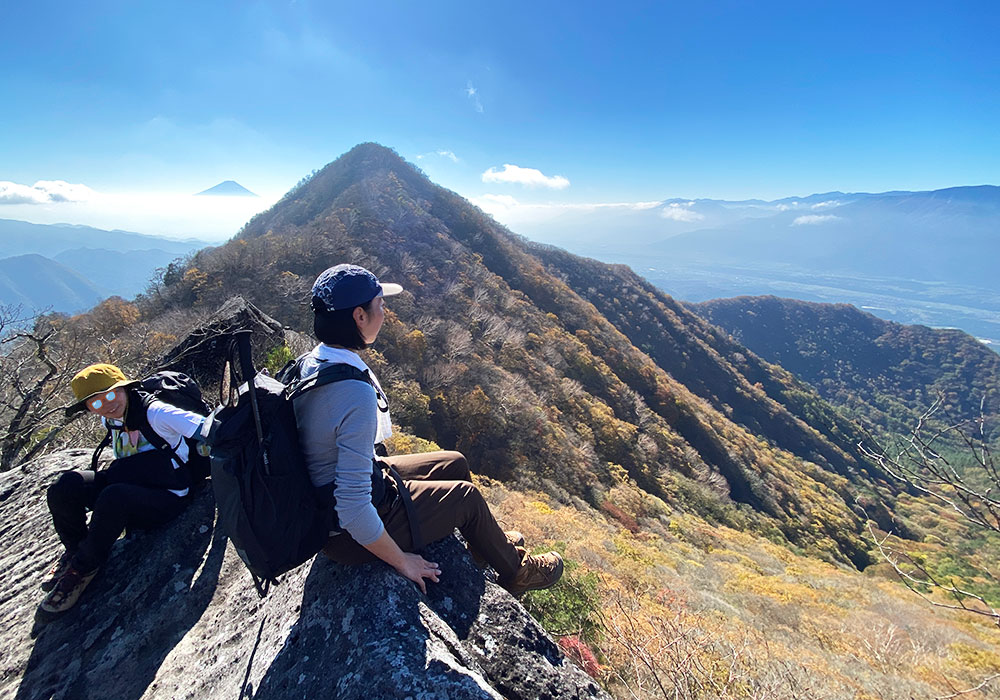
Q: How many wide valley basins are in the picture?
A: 1